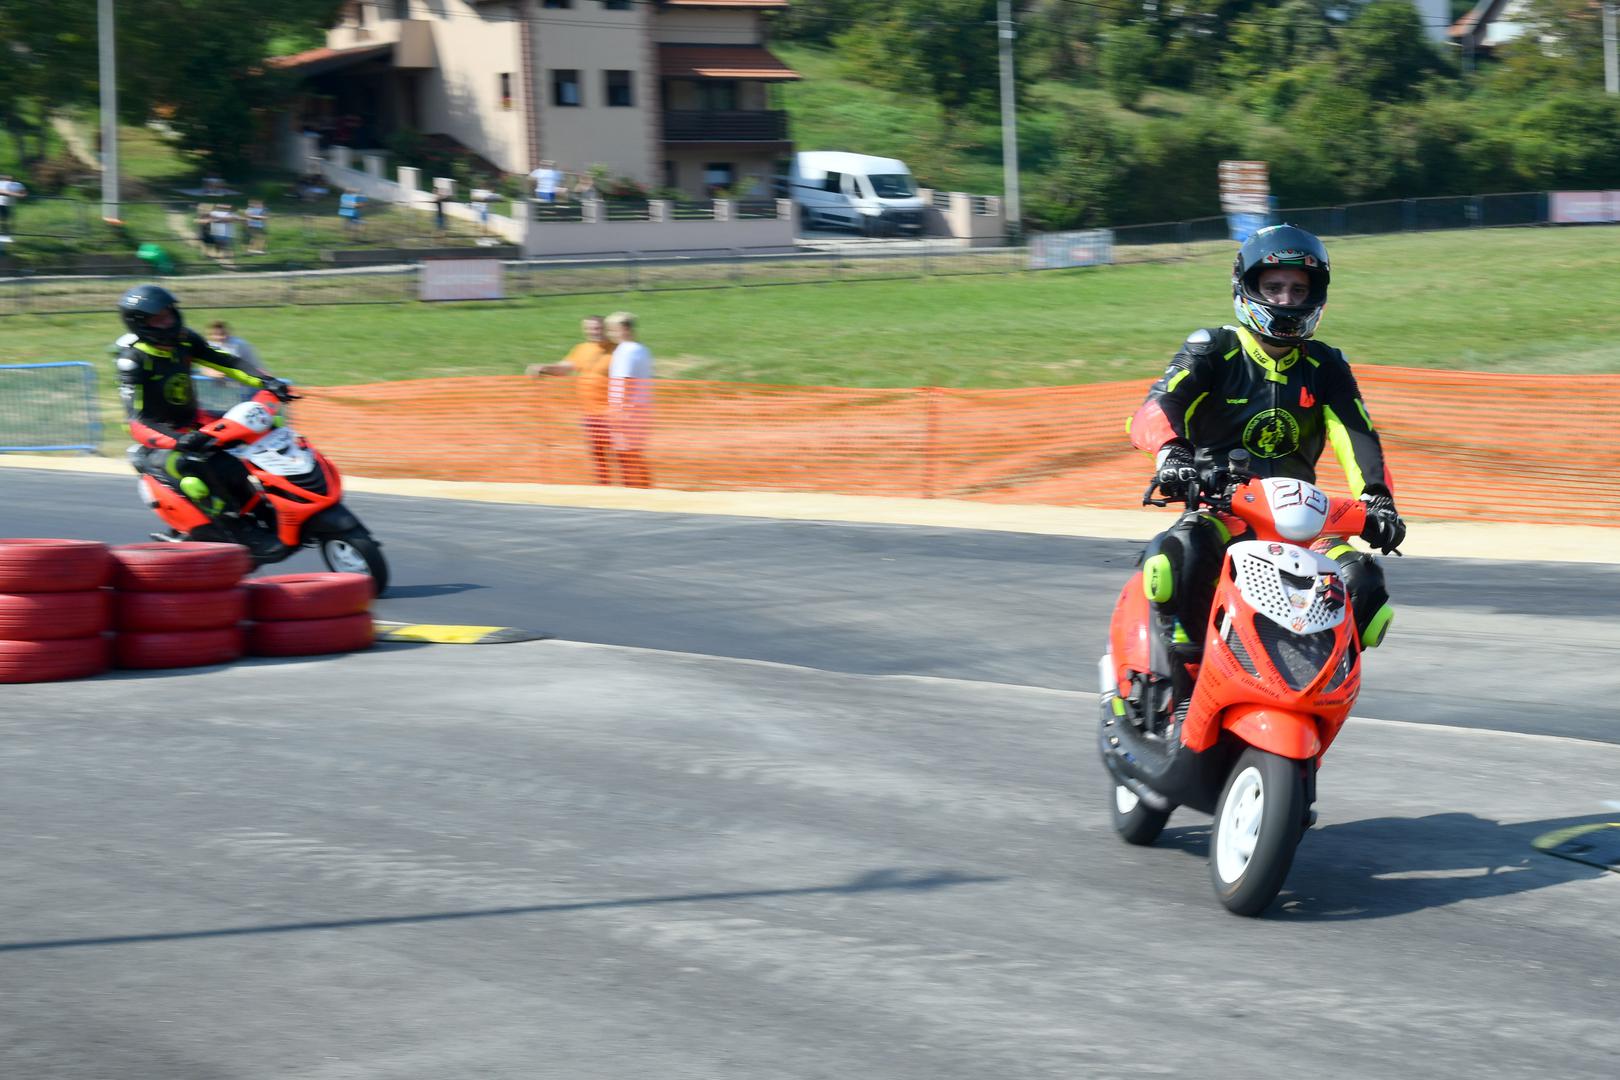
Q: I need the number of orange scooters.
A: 2